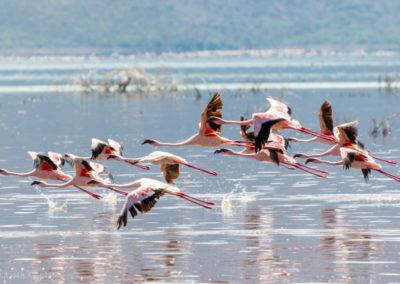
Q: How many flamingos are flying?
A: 12